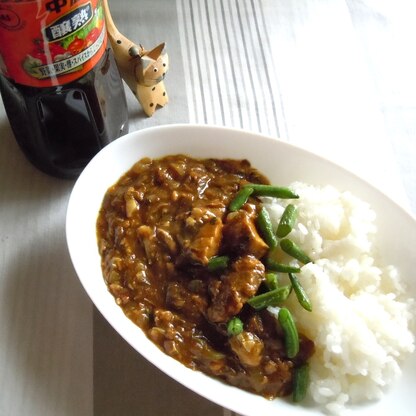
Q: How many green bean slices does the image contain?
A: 13